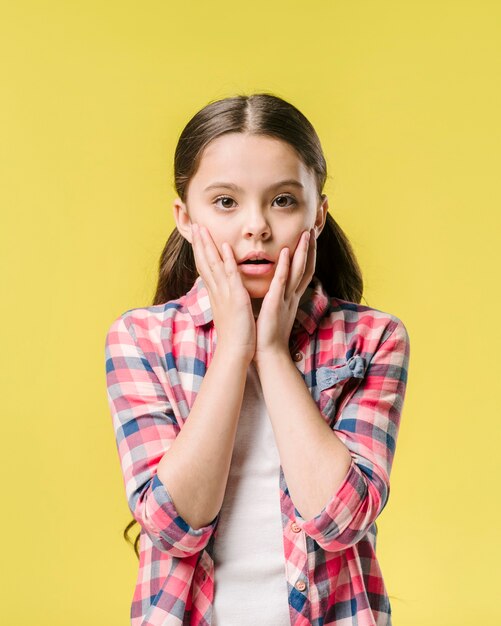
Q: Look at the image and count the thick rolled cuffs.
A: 2